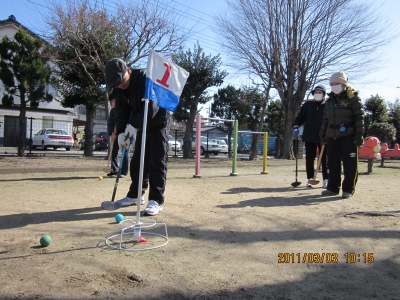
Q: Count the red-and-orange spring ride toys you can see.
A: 2